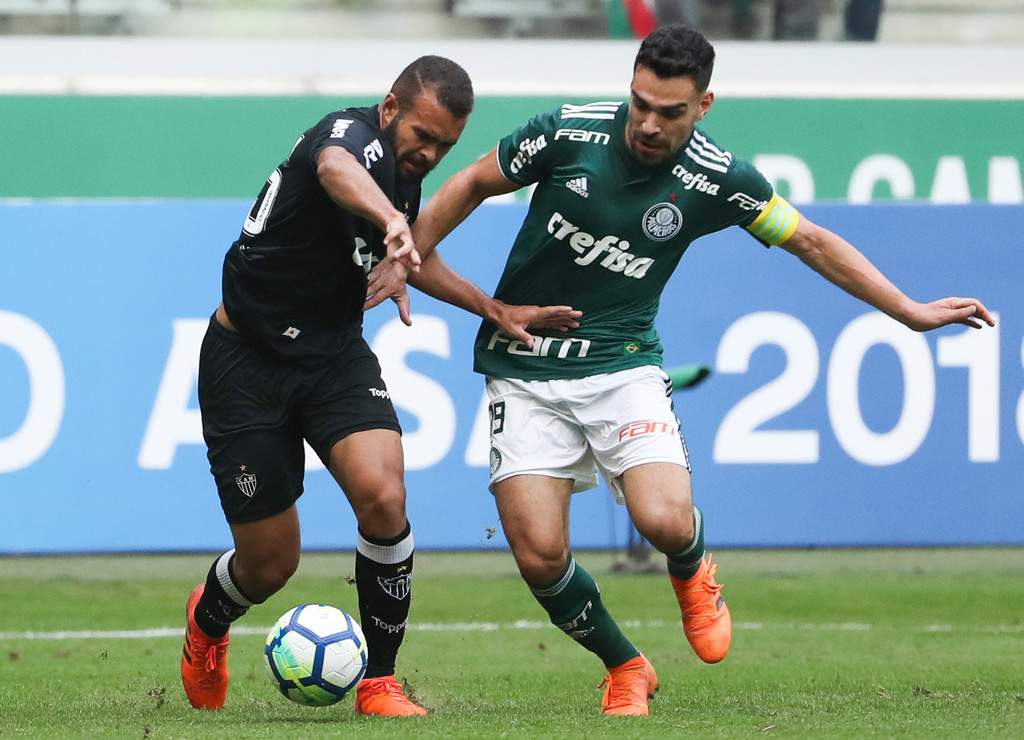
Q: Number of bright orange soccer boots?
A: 4